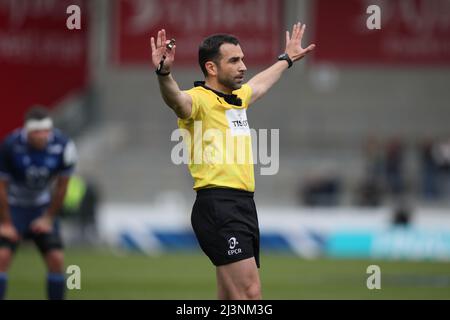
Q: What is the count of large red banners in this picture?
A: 3